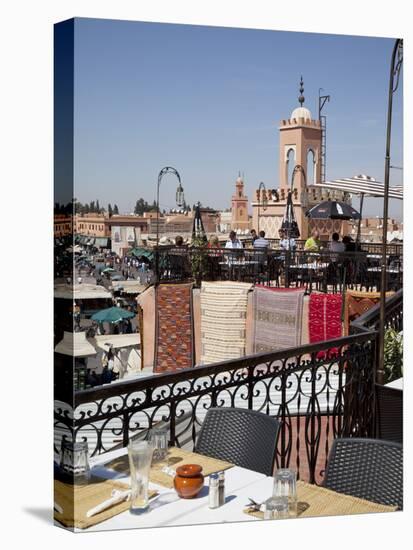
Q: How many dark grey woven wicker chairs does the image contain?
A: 2